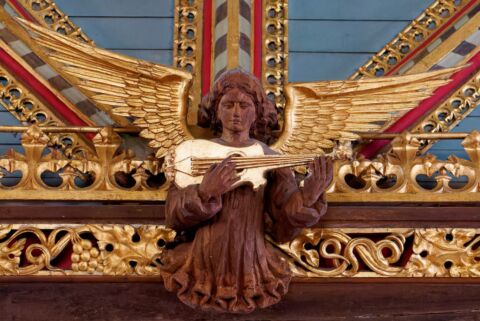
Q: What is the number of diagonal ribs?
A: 2